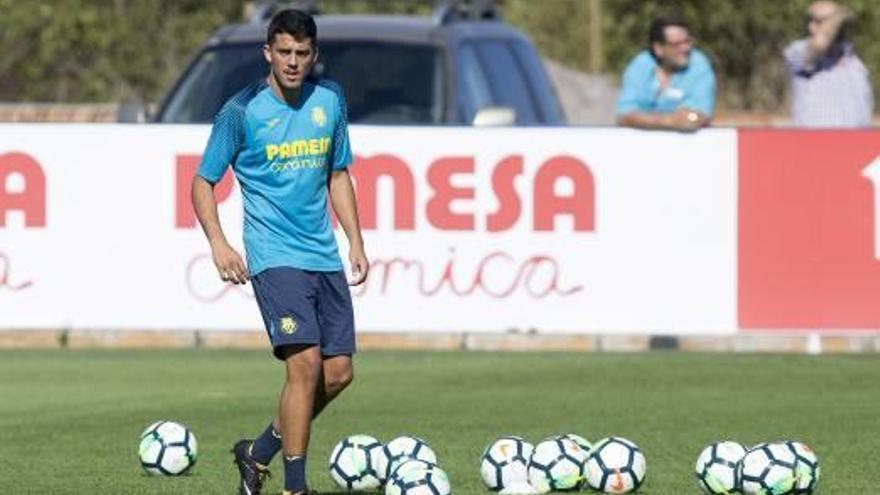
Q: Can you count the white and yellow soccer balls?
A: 11